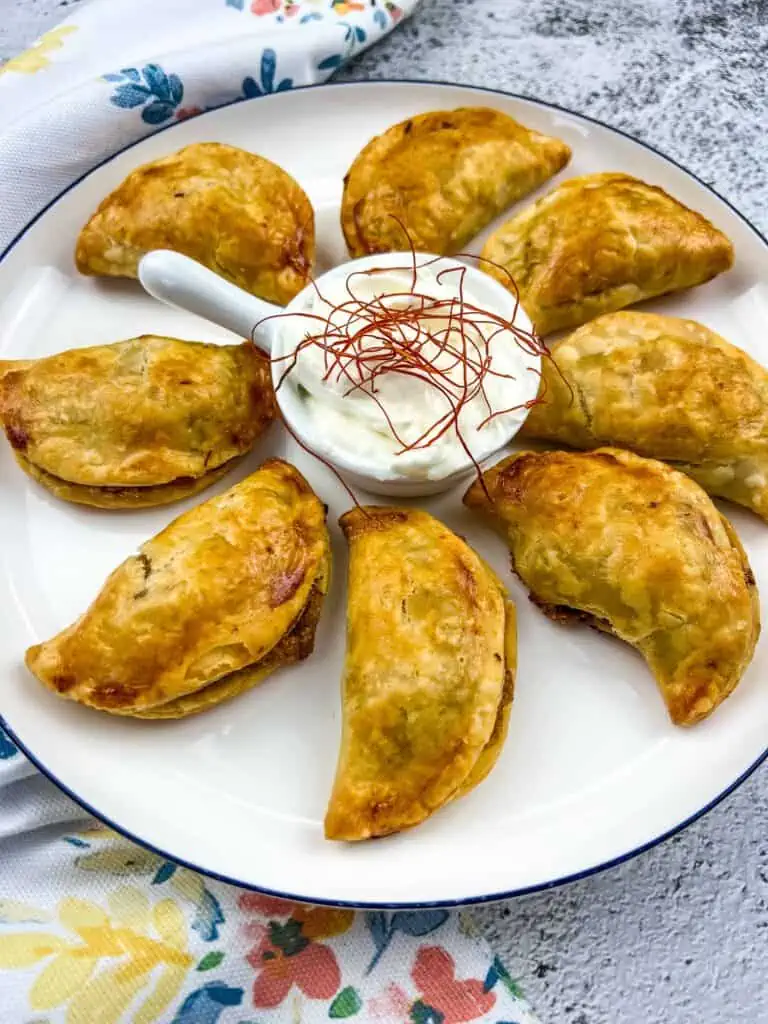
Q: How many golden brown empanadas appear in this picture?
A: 8